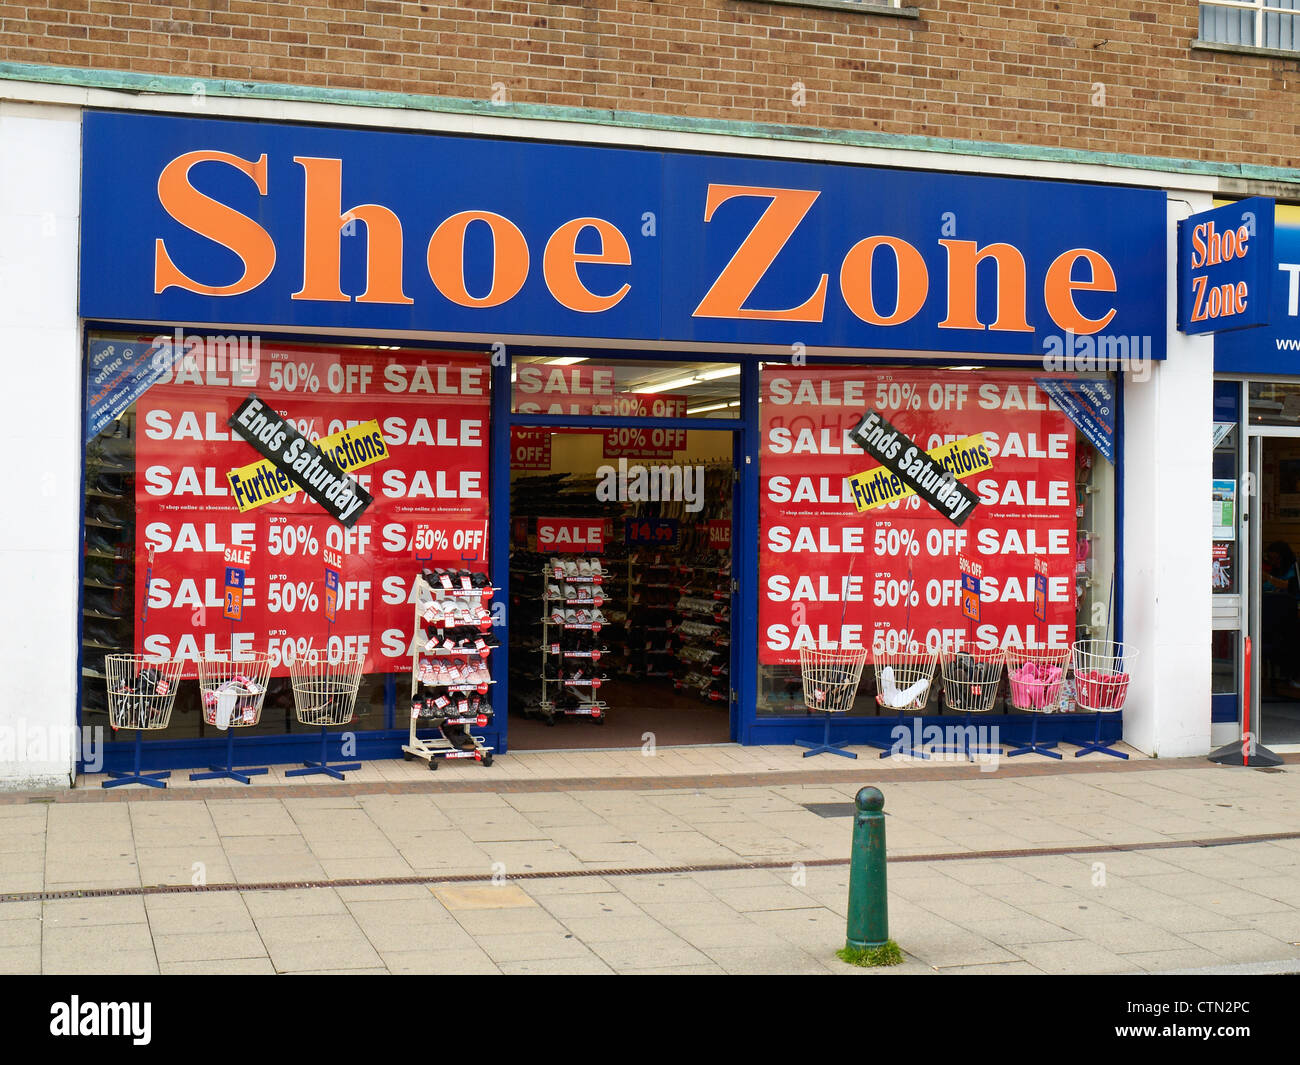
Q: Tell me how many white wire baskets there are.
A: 8